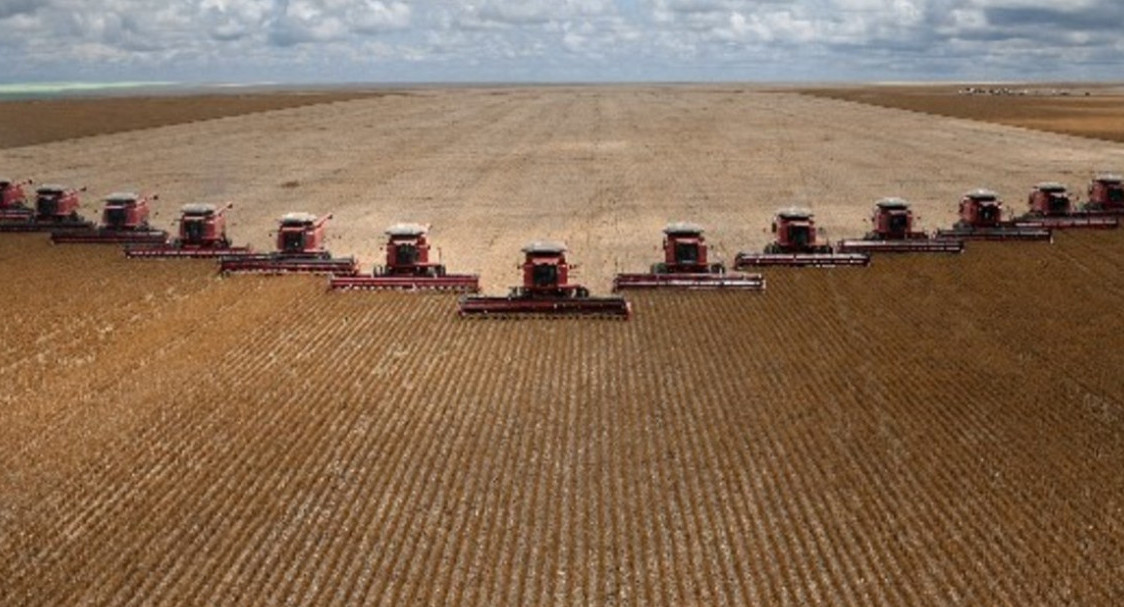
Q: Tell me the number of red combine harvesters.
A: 13